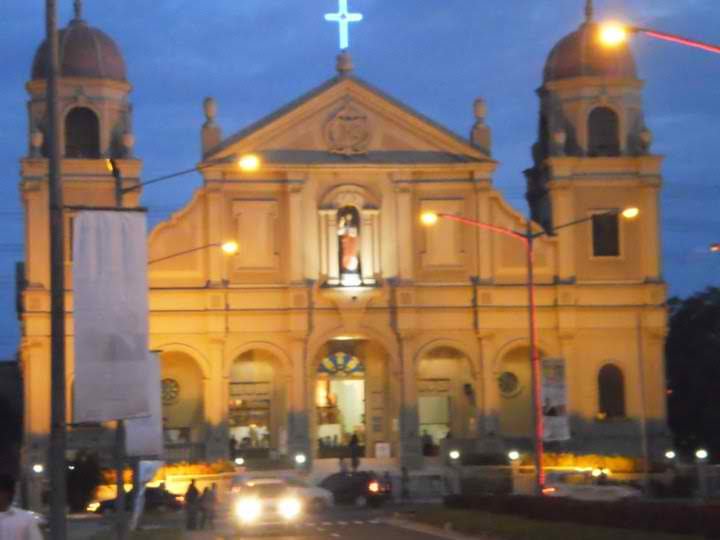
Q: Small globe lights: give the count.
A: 8